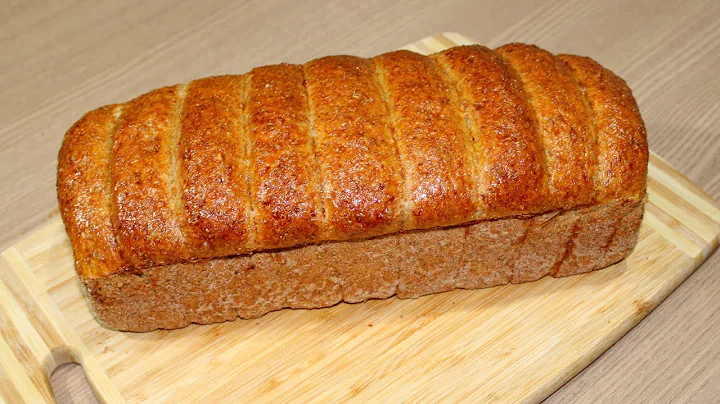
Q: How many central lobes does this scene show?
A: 7